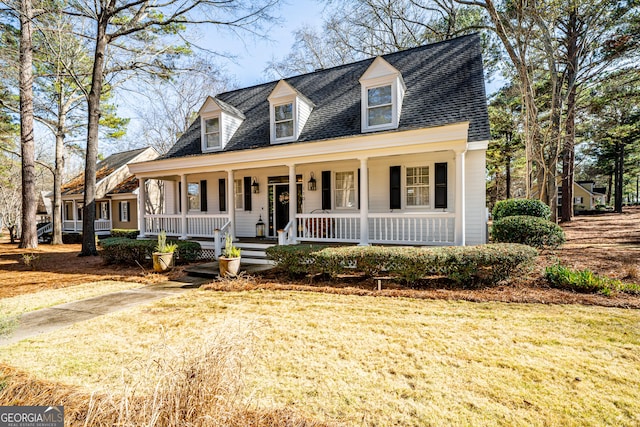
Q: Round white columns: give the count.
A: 6